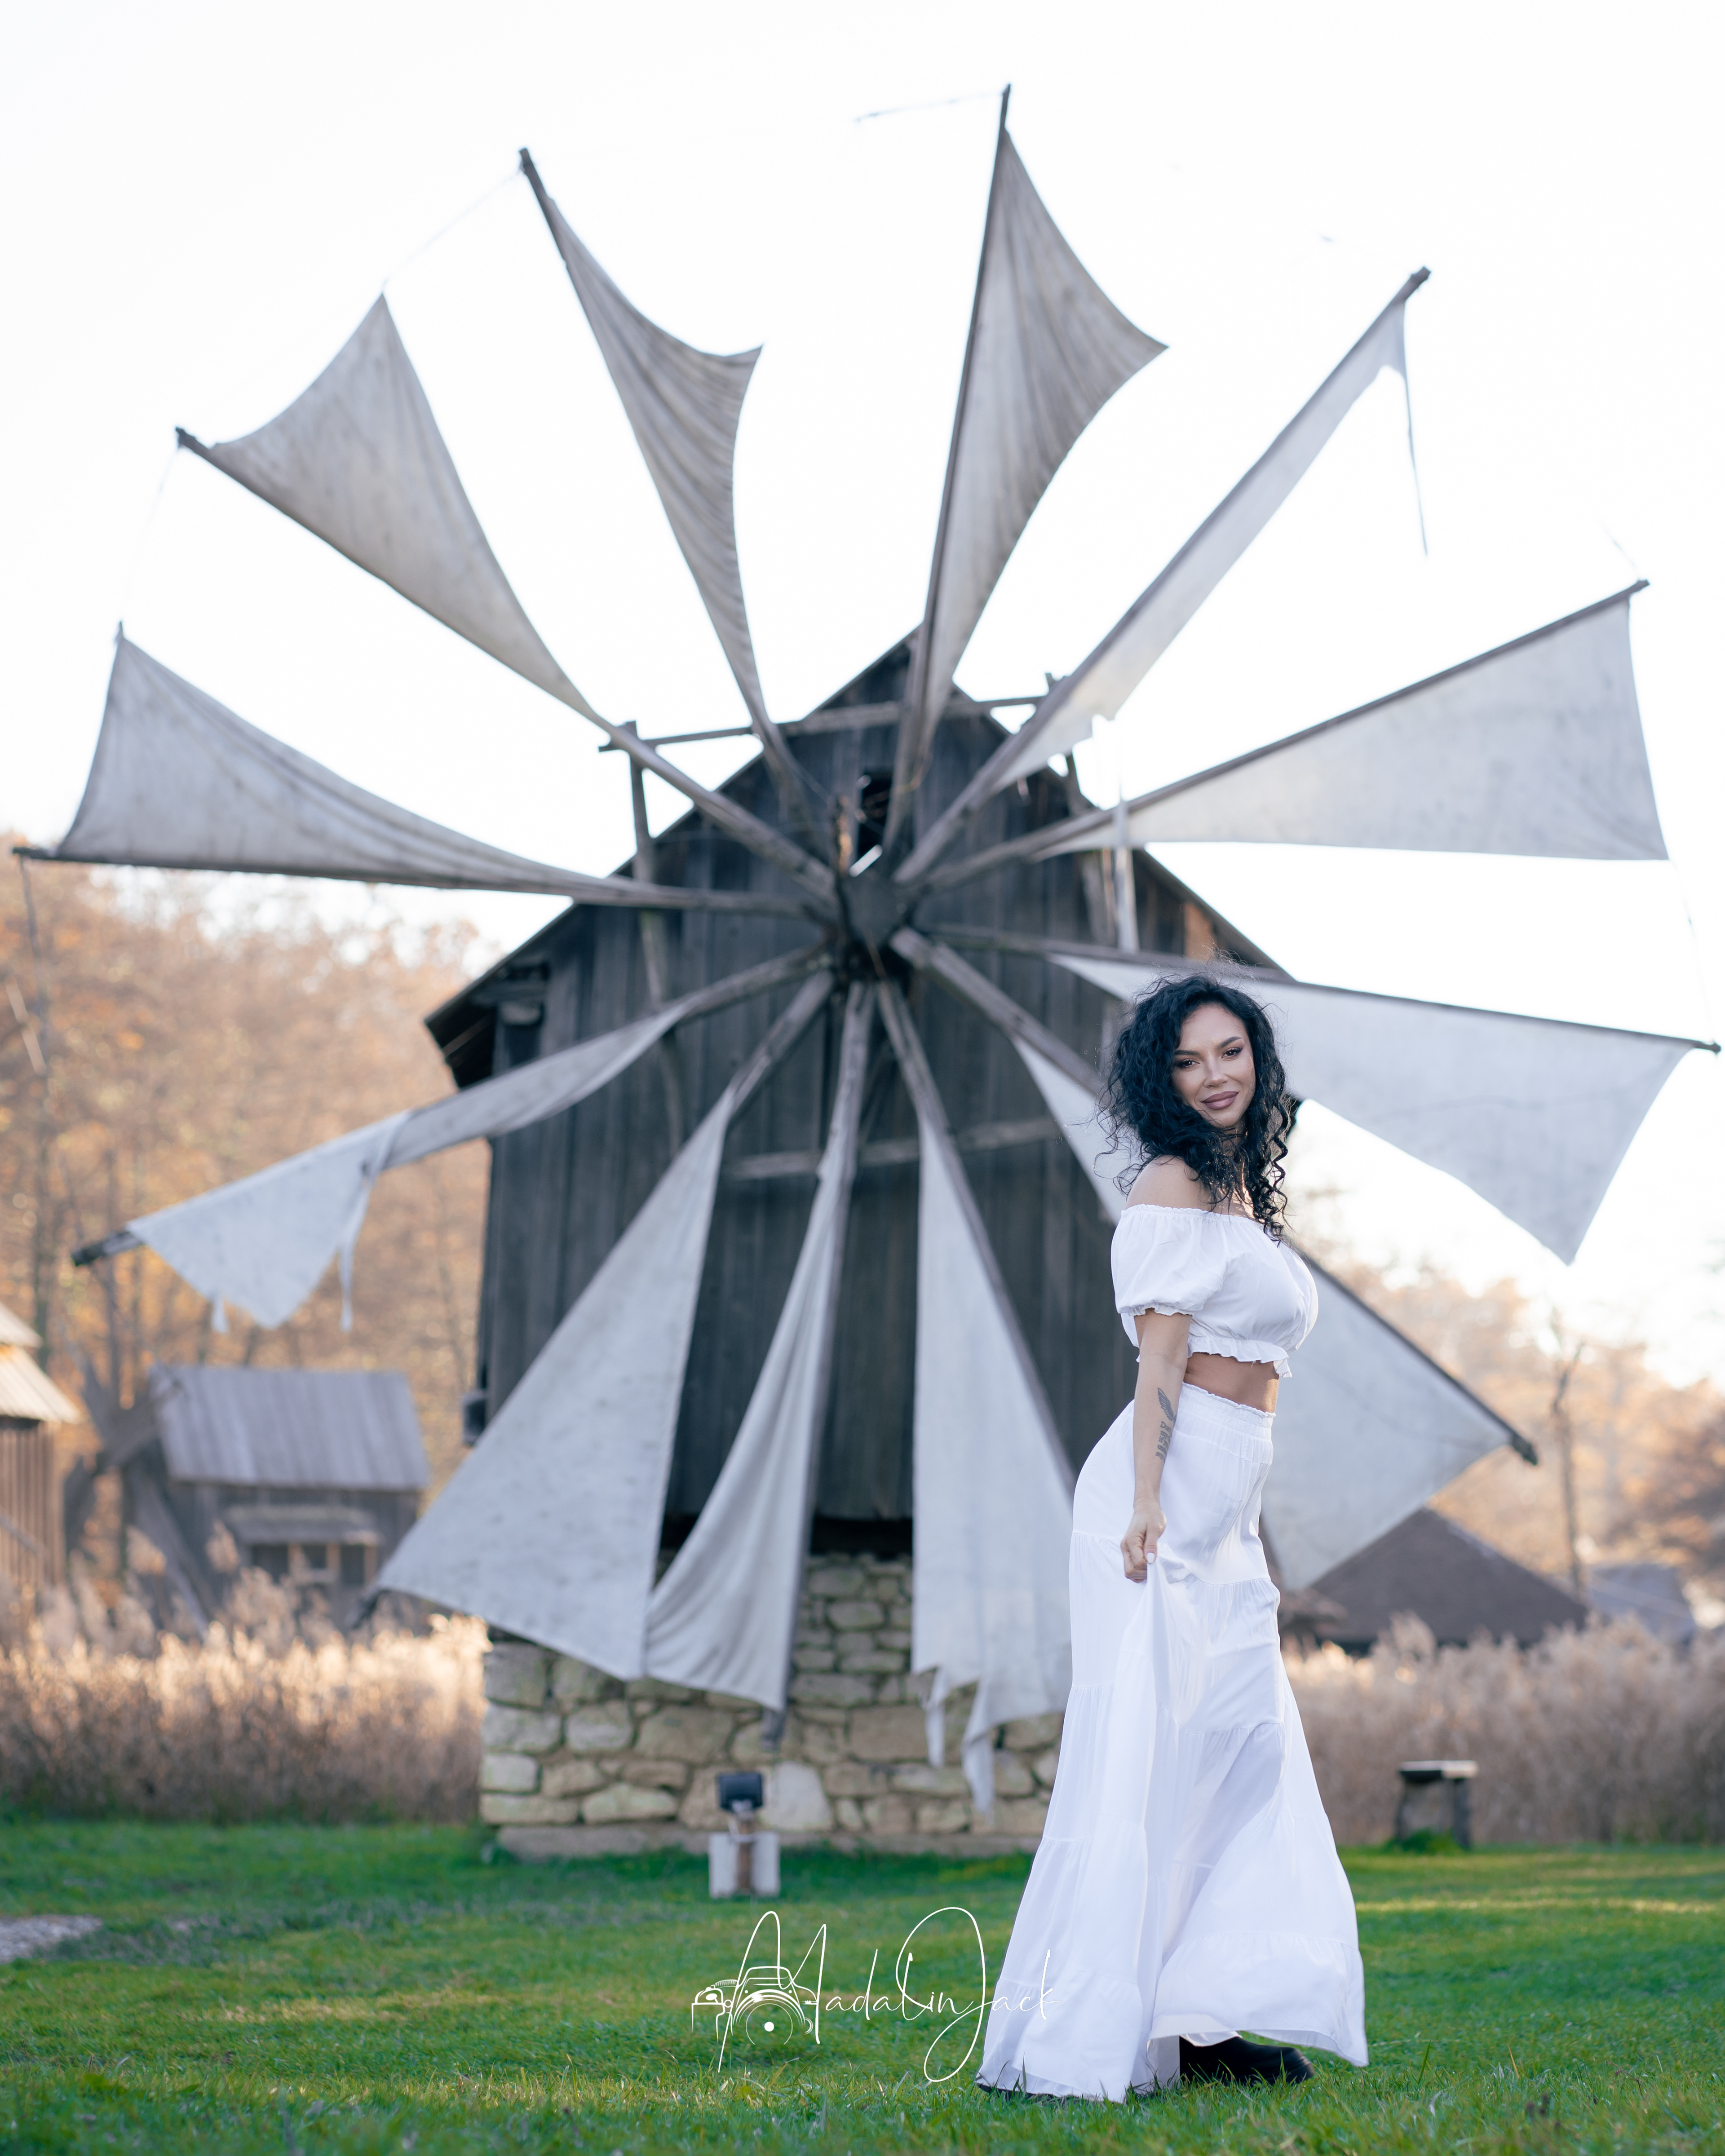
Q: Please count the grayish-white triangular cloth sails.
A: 12